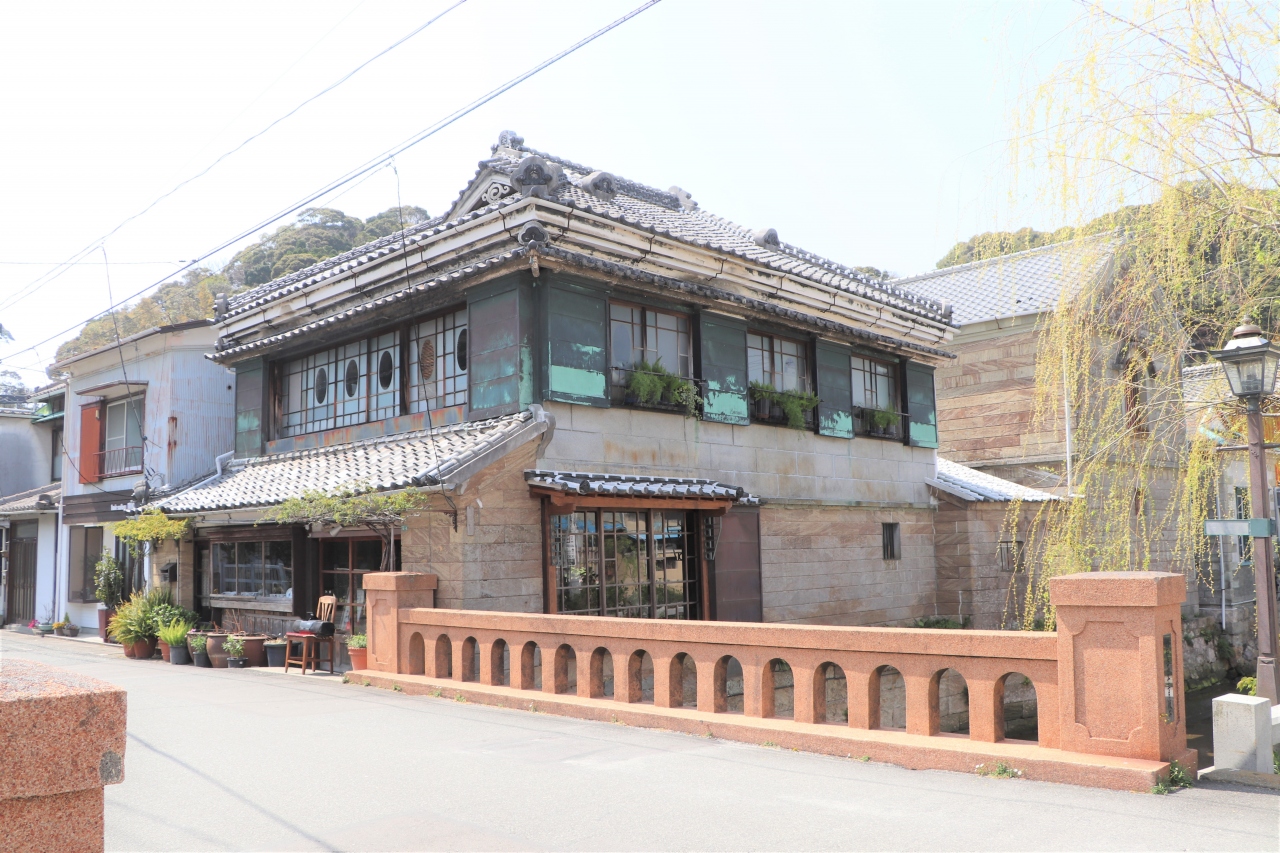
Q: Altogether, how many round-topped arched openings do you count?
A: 15